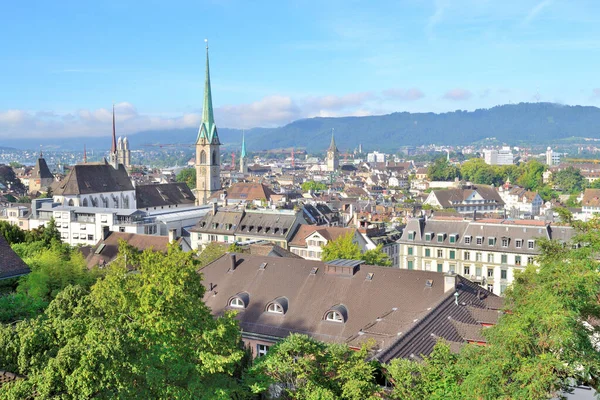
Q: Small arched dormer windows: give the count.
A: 3